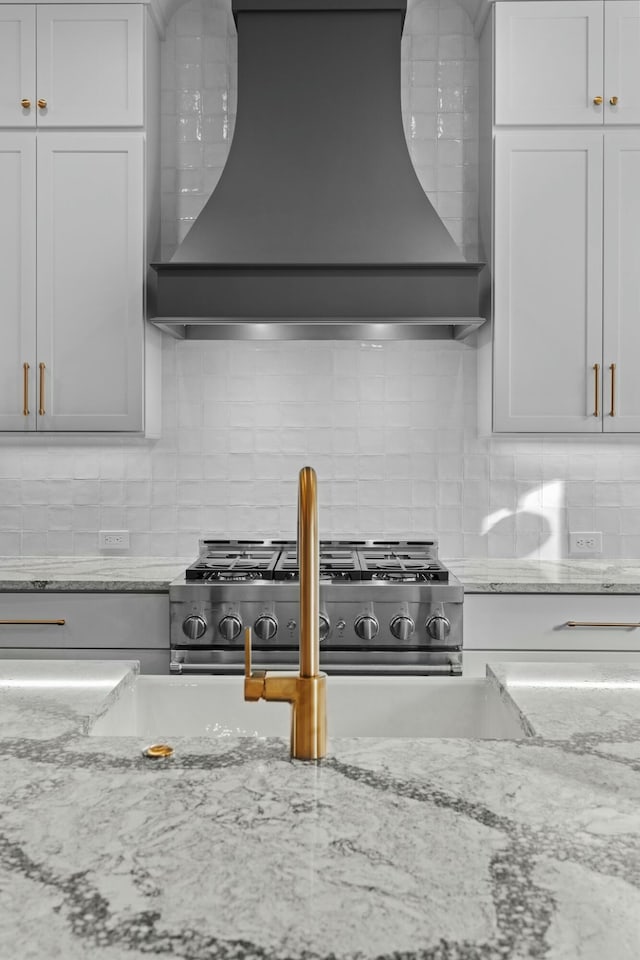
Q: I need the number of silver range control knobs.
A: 7